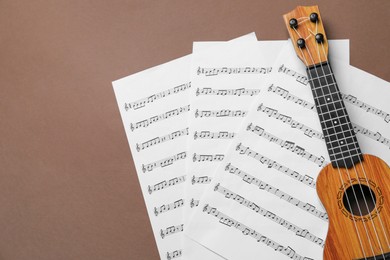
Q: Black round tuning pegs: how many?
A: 4